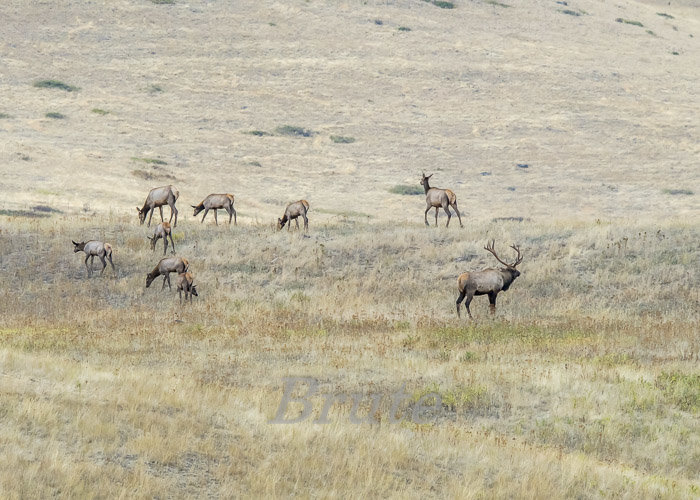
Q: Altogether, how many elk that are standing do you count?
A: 9